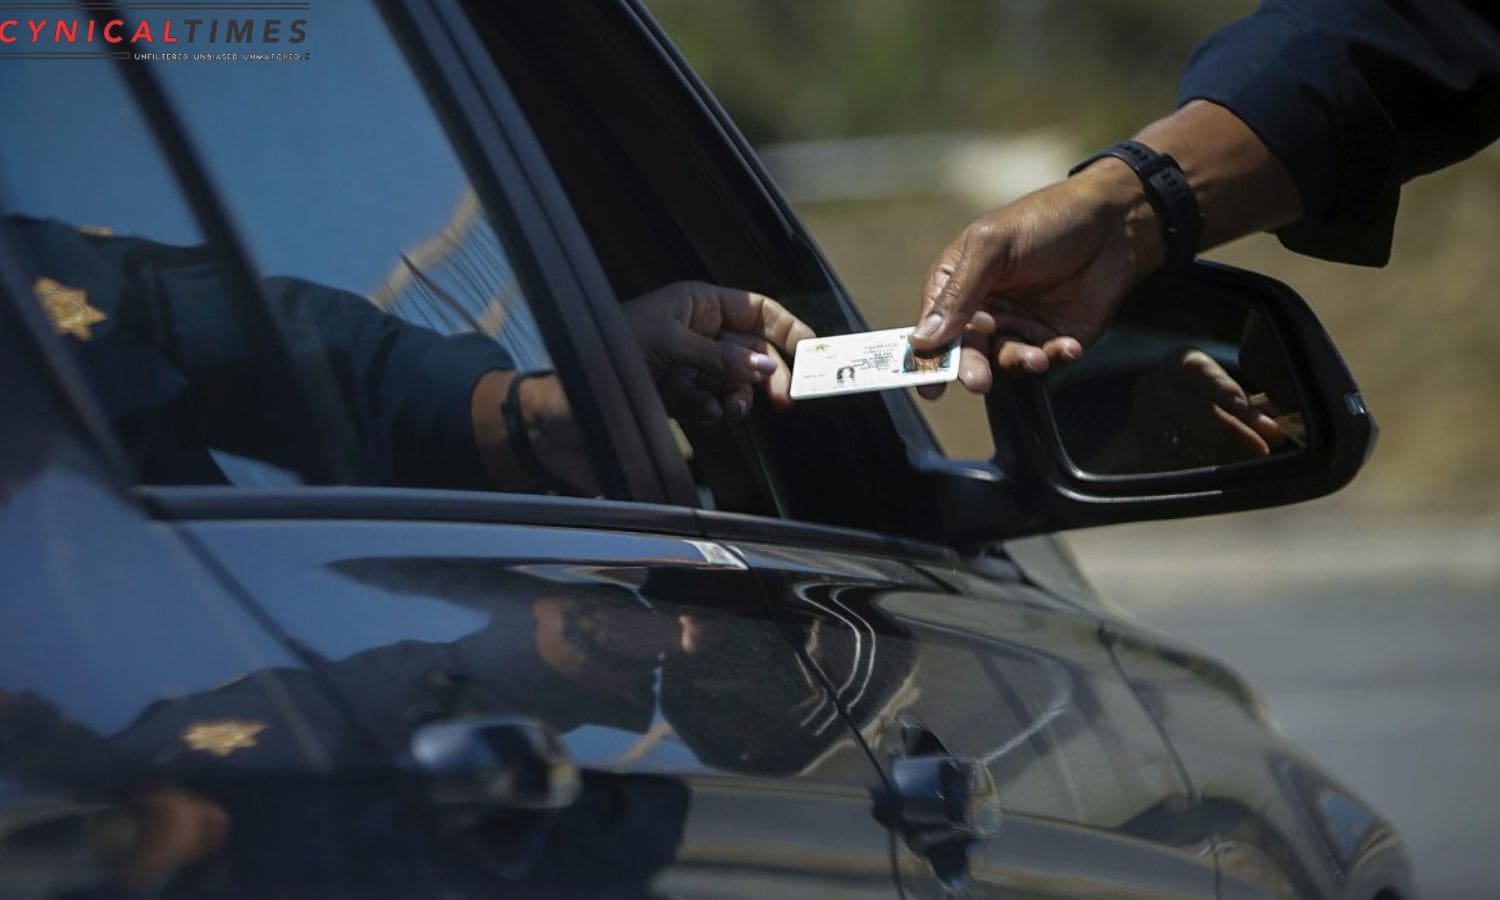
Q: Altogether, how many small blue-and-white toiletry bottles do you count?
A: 0